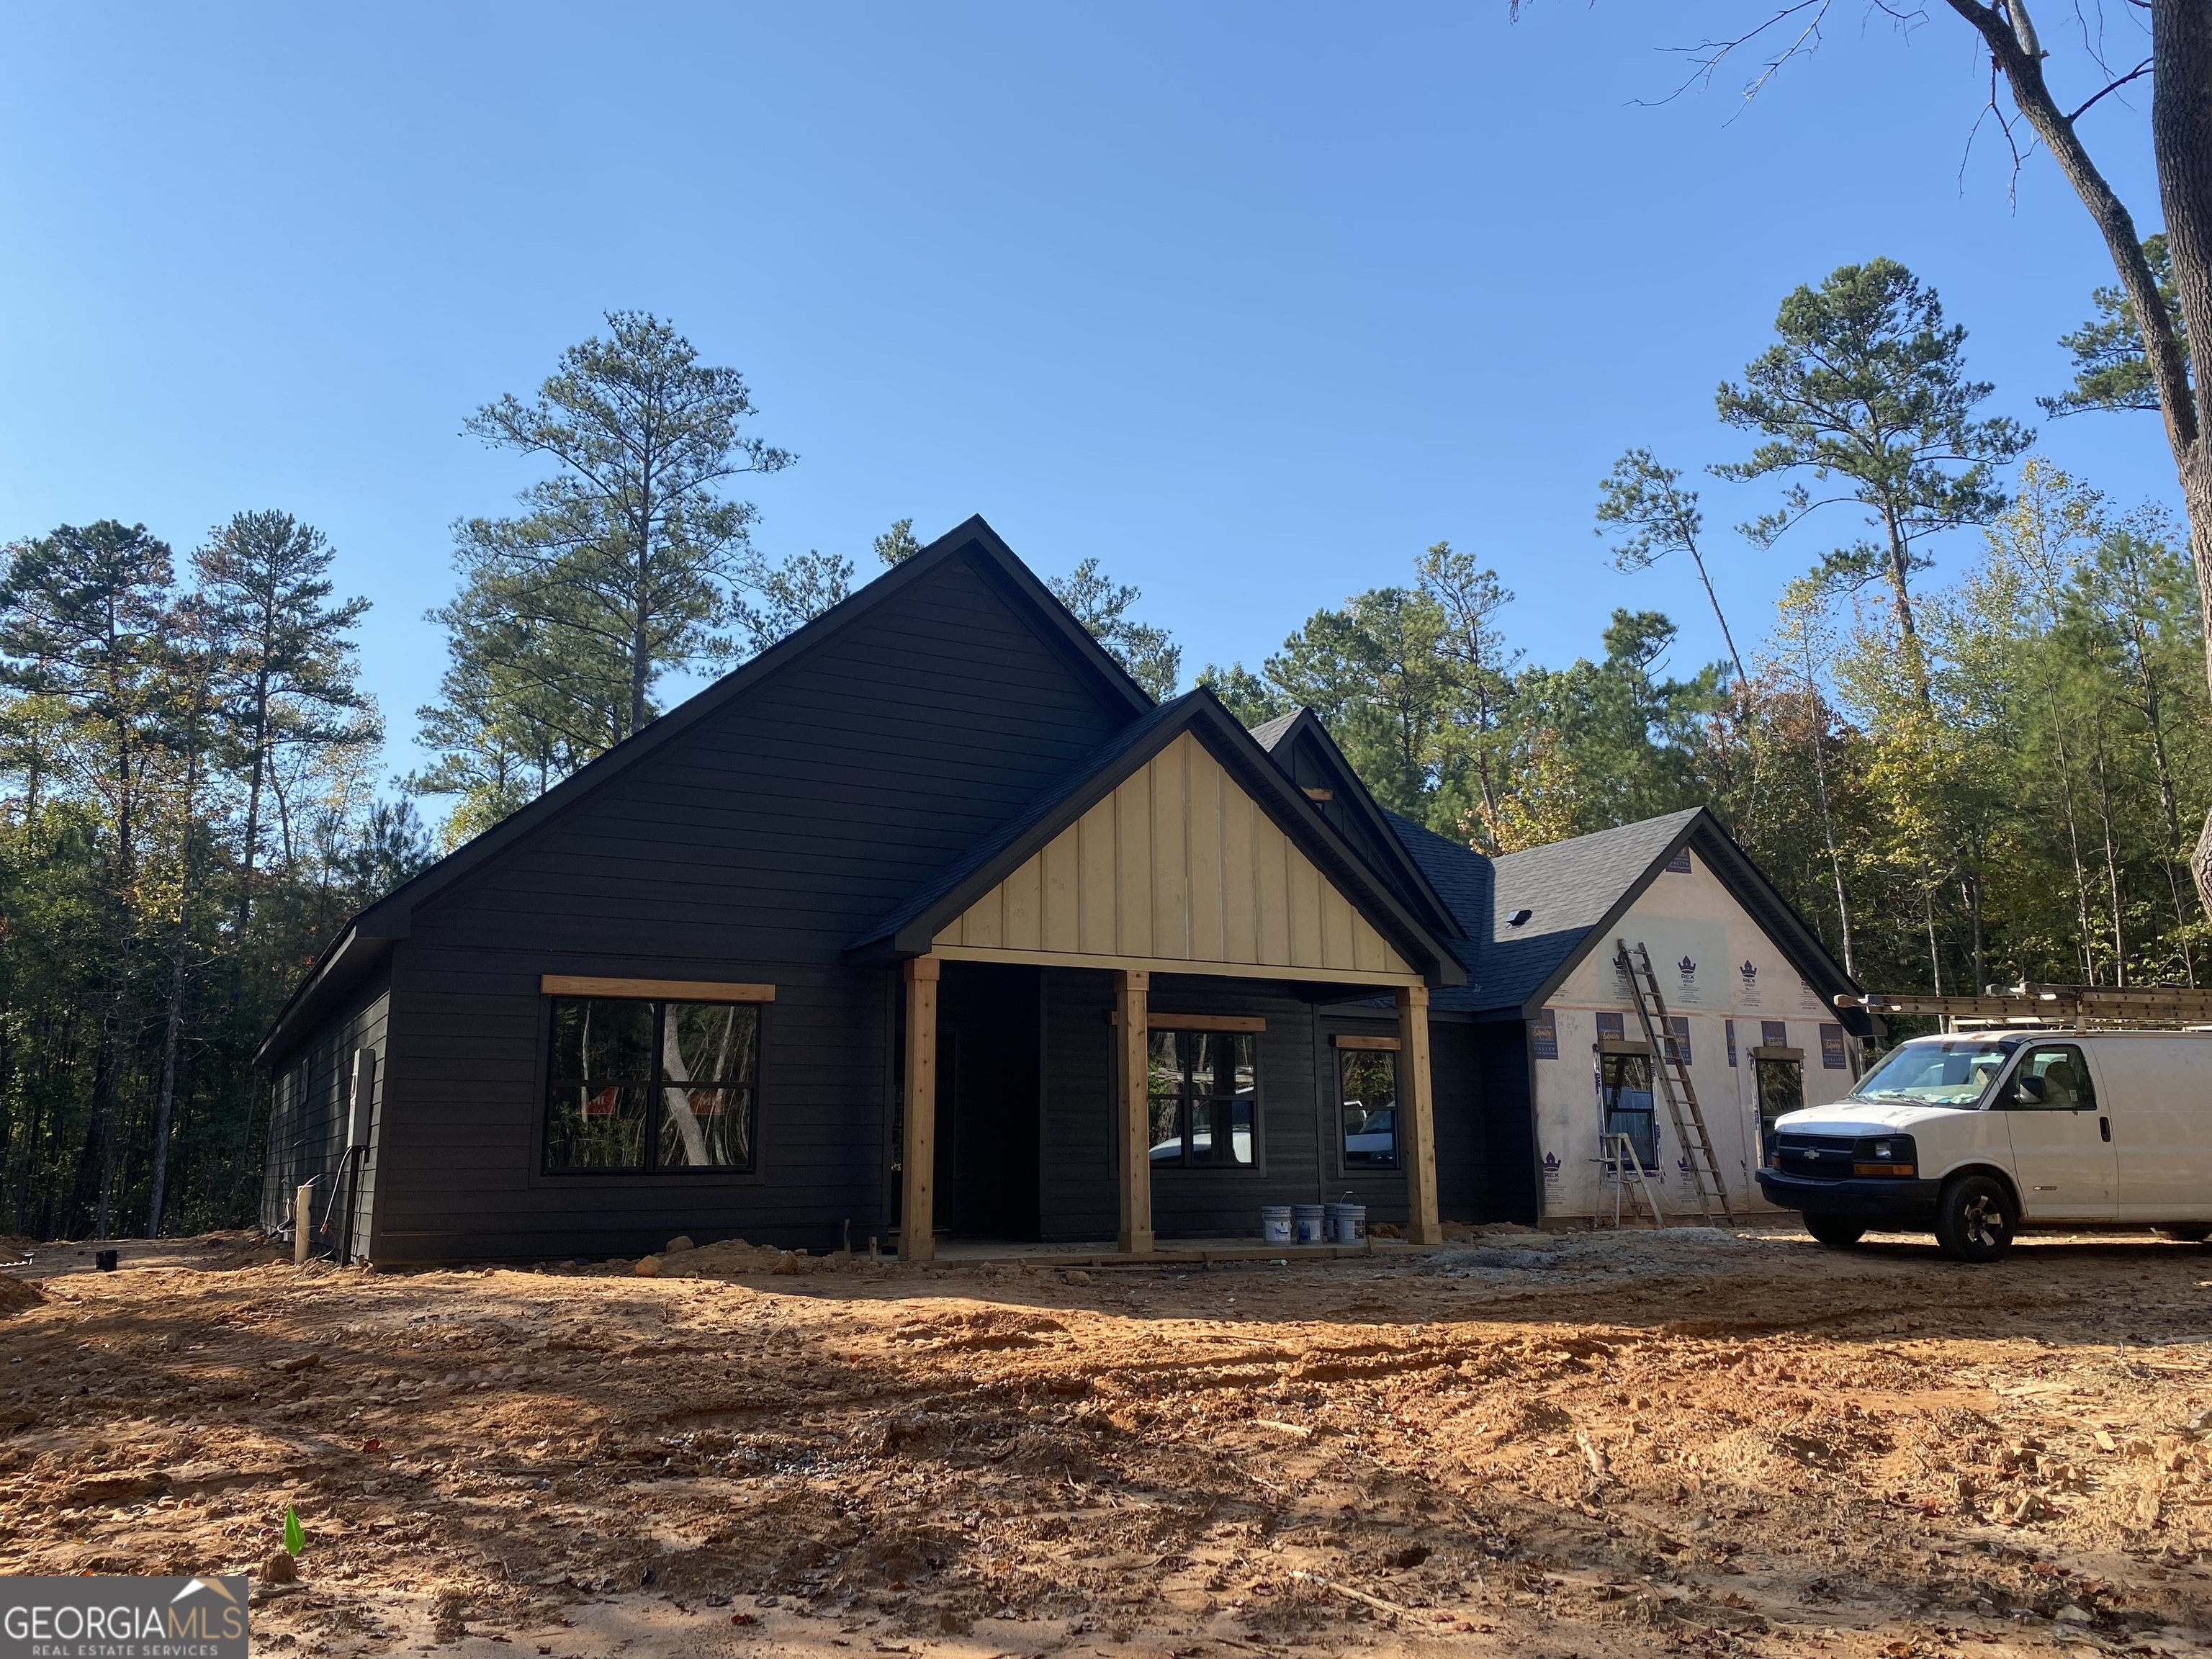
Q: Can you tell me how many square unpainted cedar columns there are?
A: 3